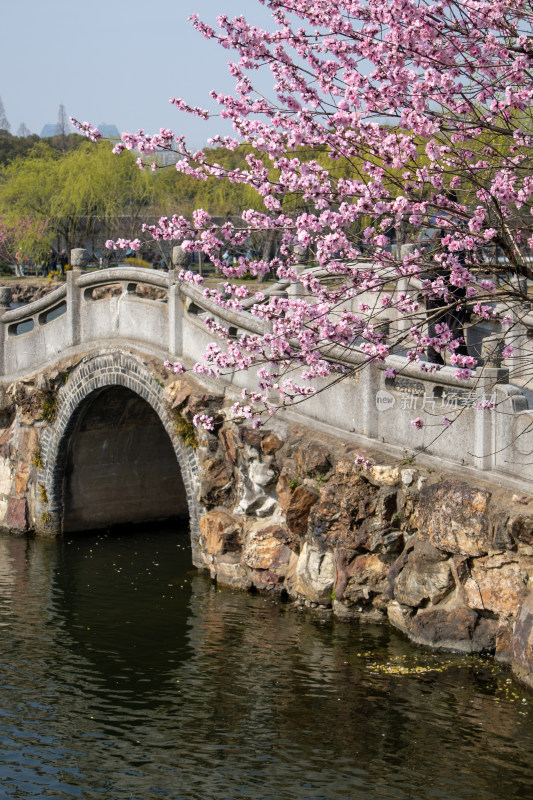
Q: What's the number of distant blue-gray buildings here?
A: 2